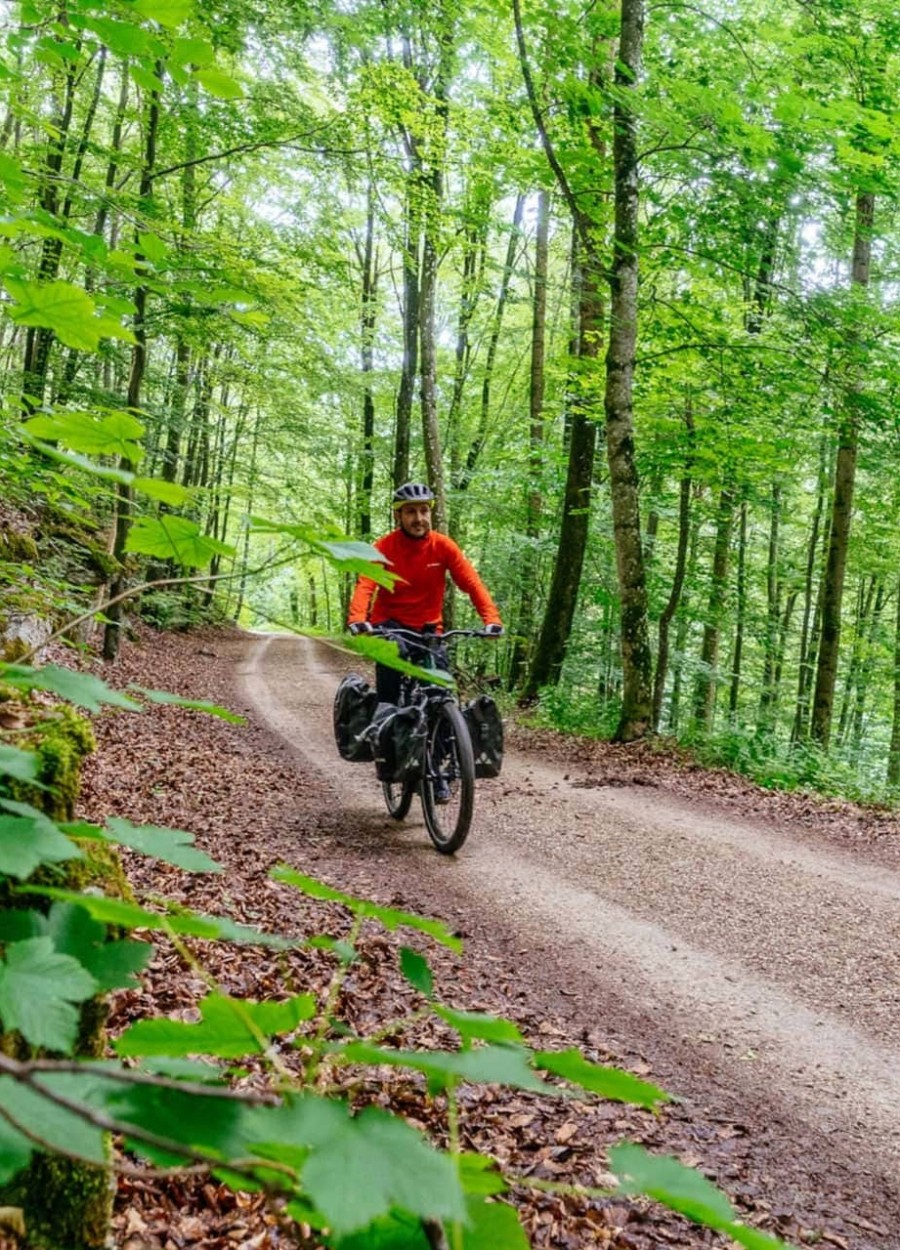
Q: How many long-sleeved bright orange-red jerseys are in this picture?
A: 1